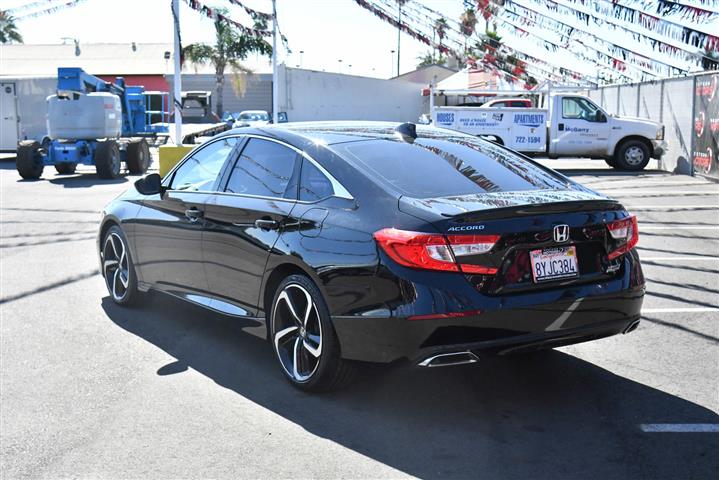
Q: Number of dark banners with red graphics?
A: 1